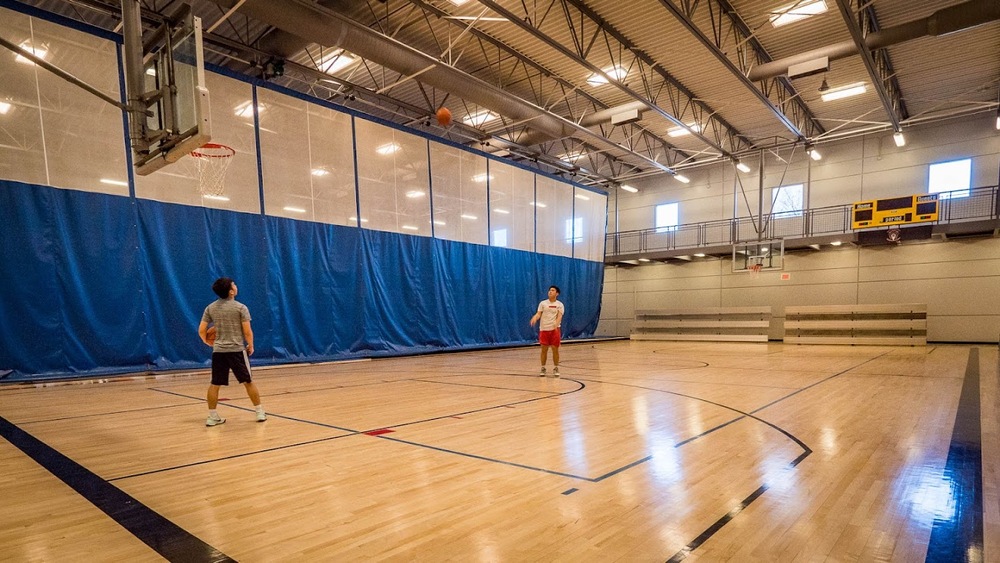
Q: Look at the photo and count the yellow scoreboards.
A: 1